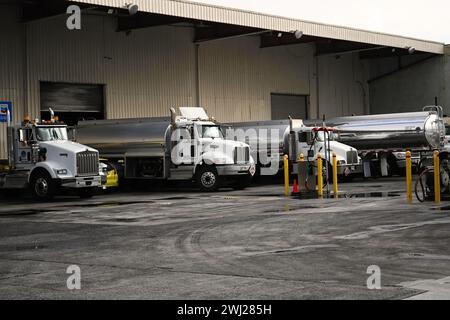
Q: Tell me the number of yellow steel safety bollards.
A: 6